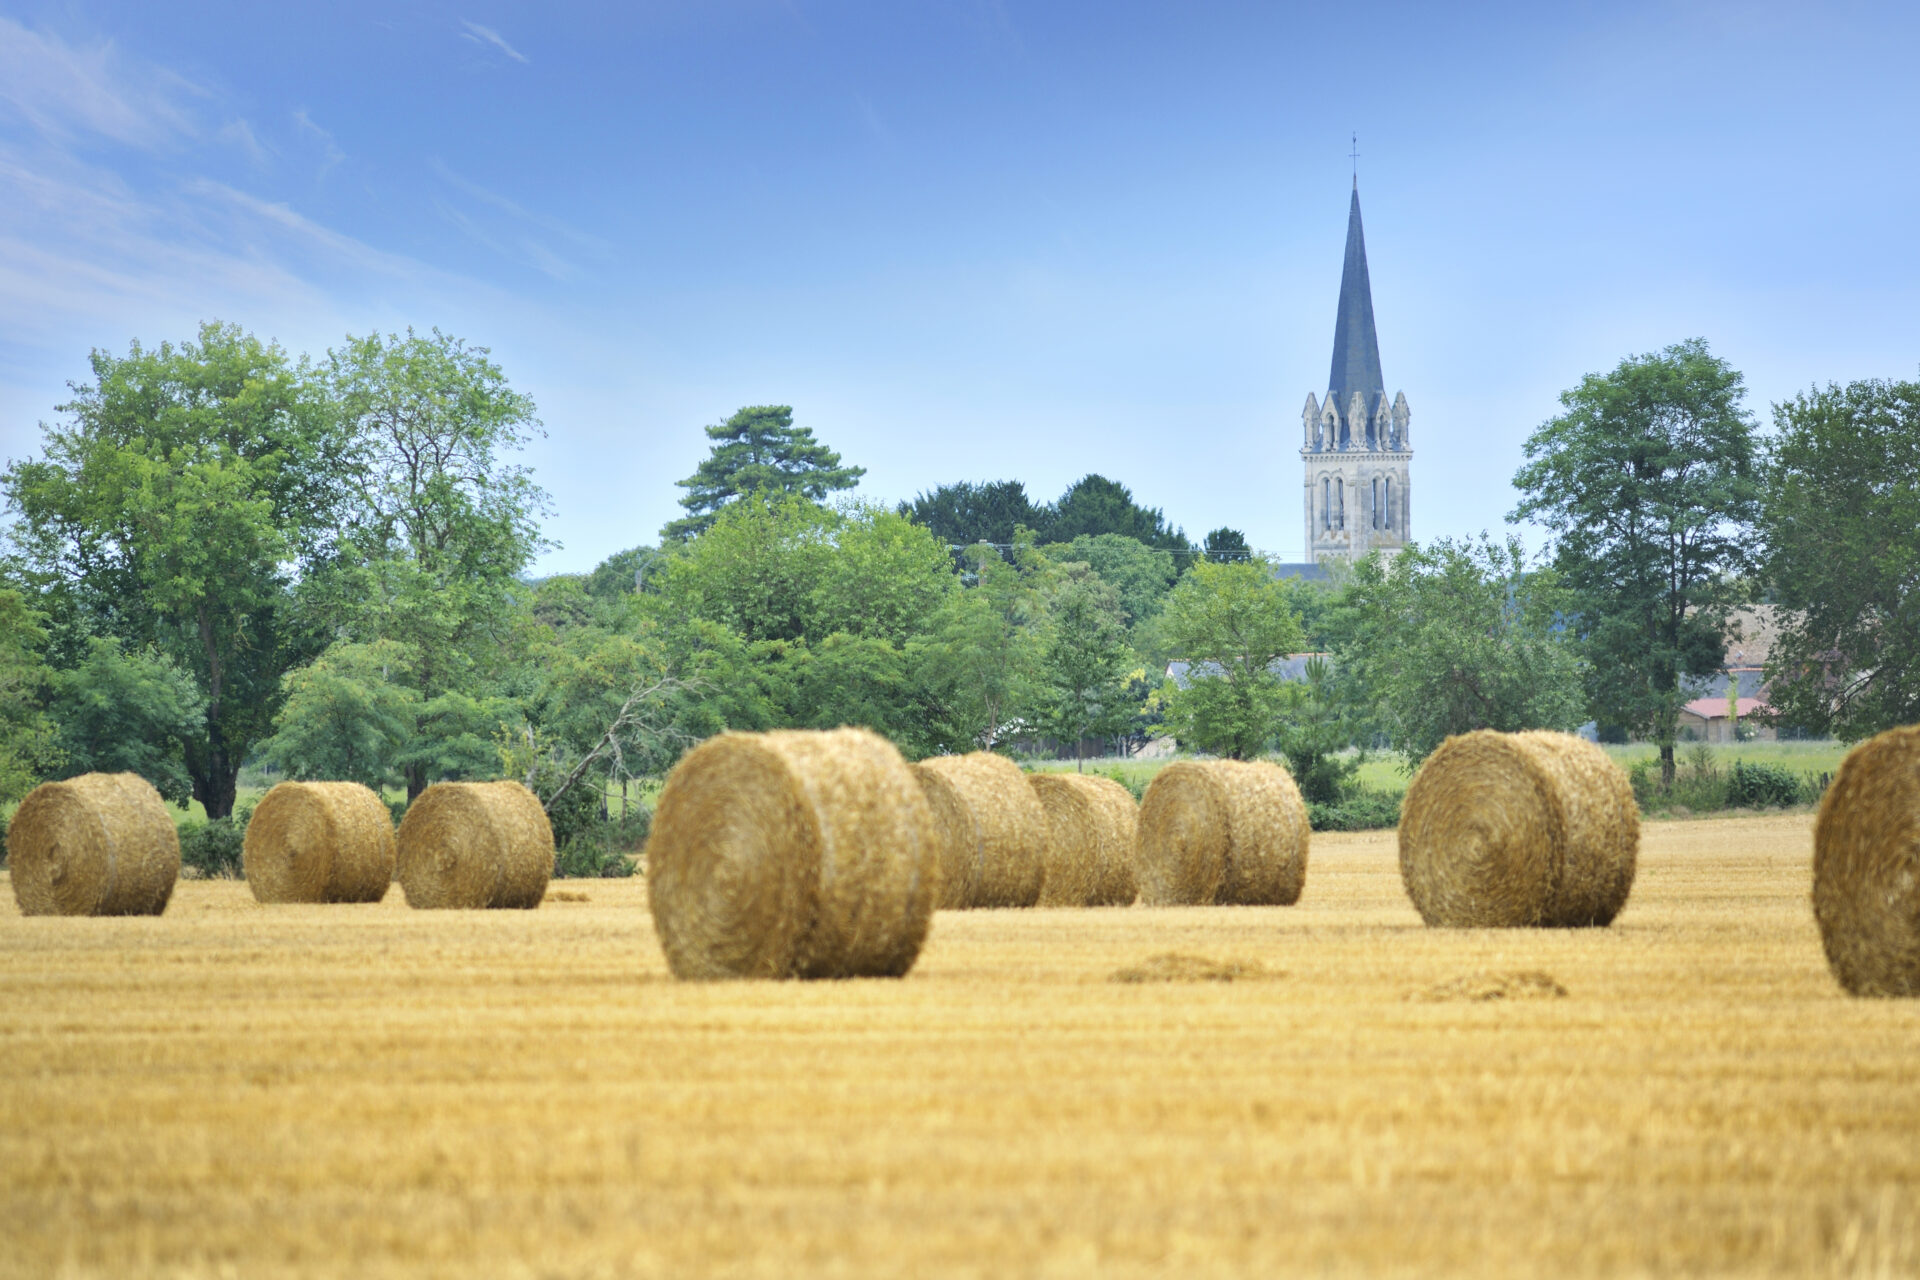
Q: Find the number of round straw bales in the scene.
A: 9